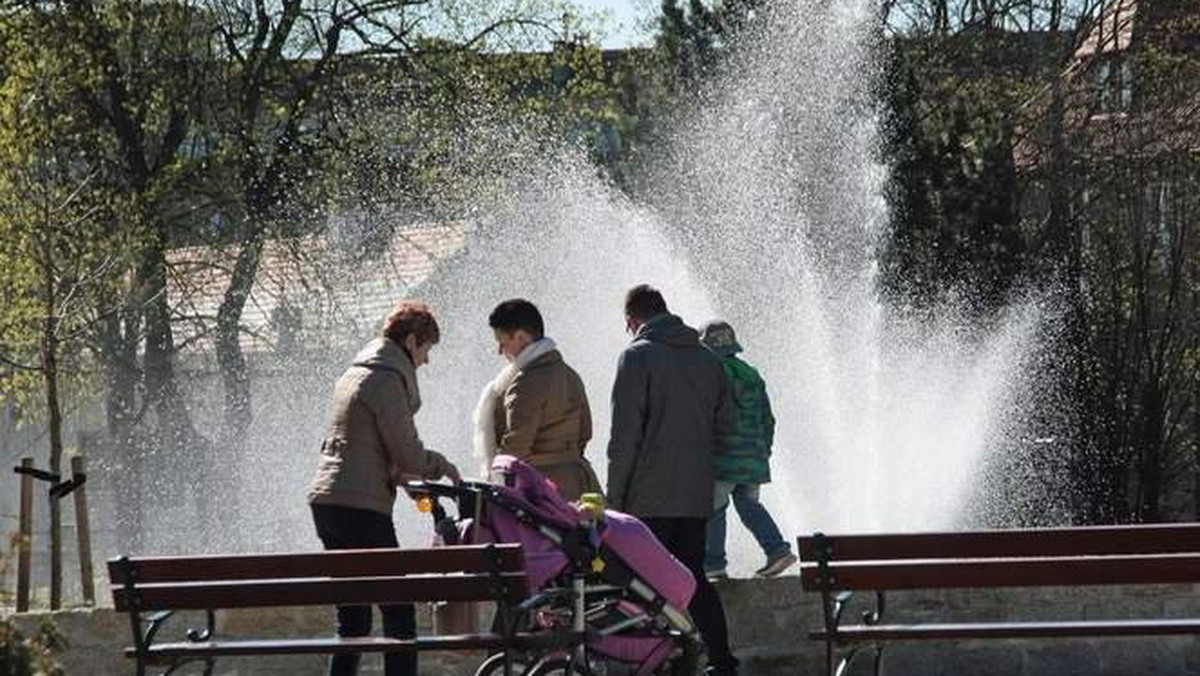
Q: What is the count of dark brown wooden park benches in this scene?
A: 2